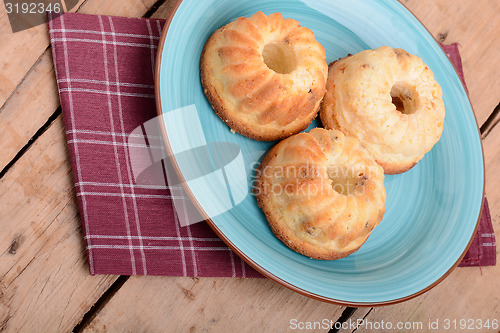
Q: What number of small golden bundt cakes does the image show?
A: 3